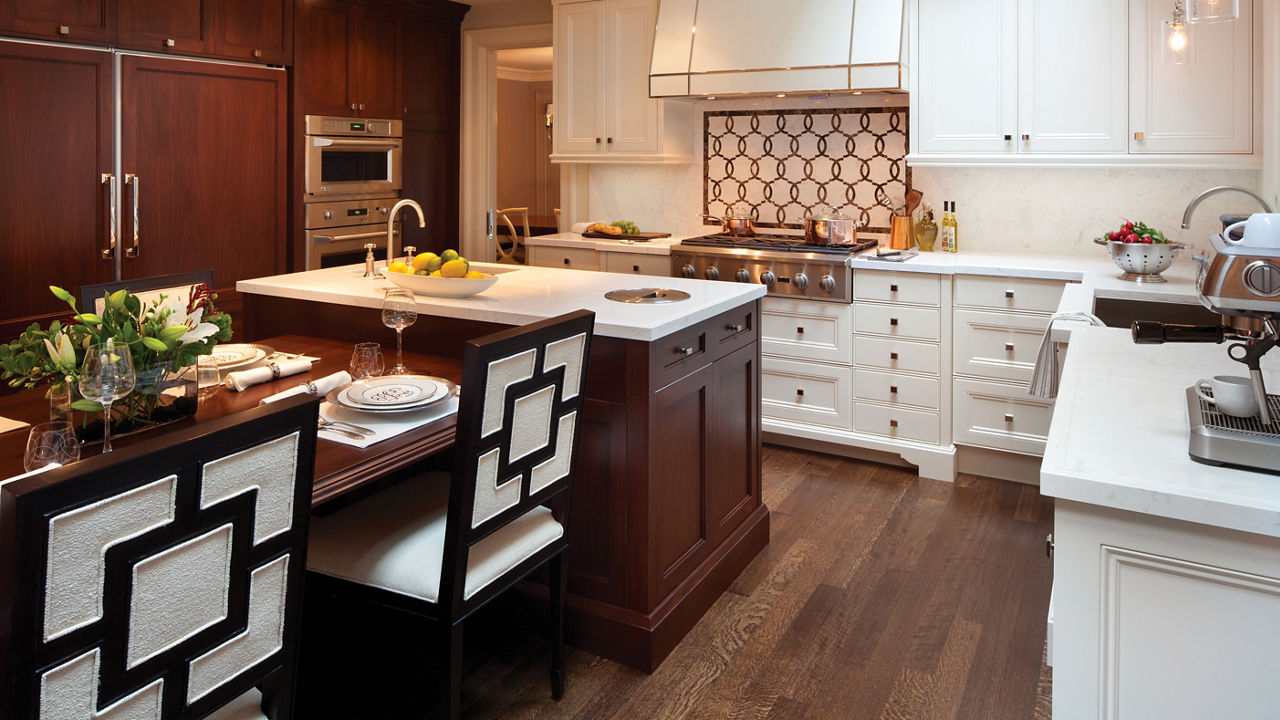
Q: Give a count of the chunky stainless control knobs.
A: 6